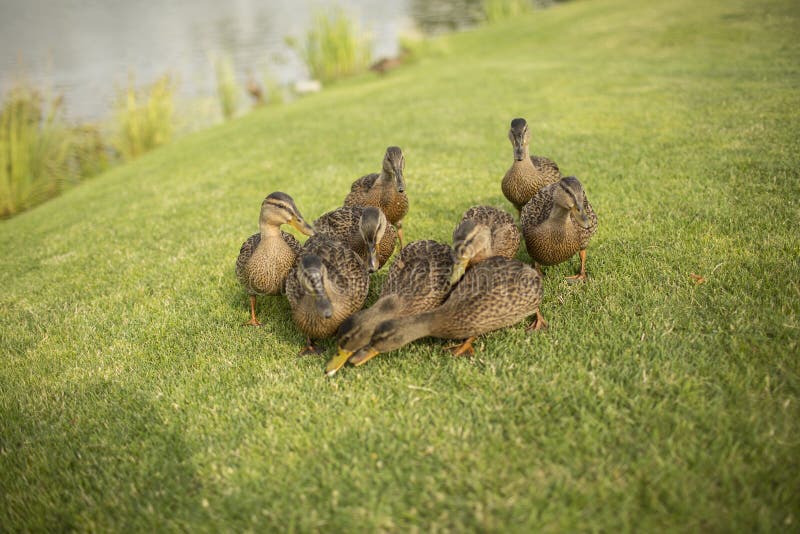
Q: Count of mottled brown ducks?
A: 9